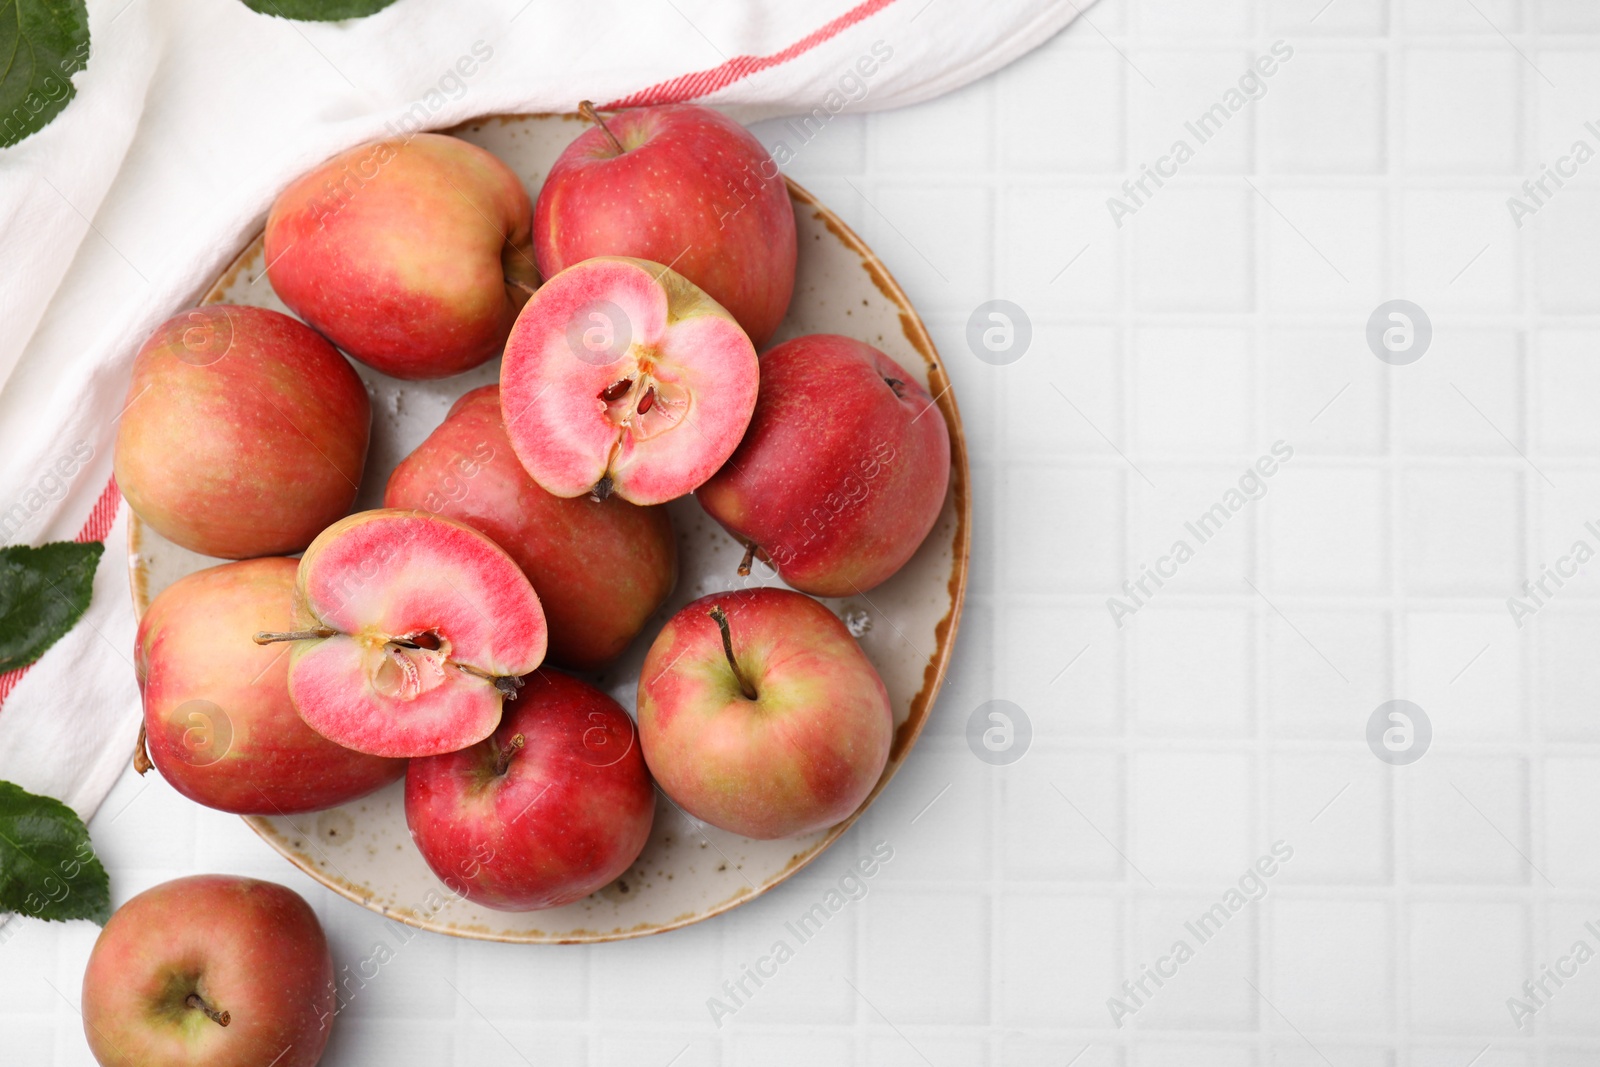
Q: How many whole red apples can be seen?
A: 9